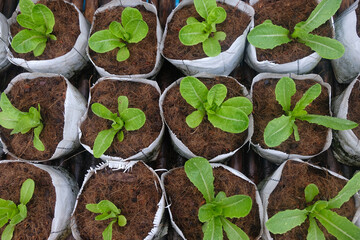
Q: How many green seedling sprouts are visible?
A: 12